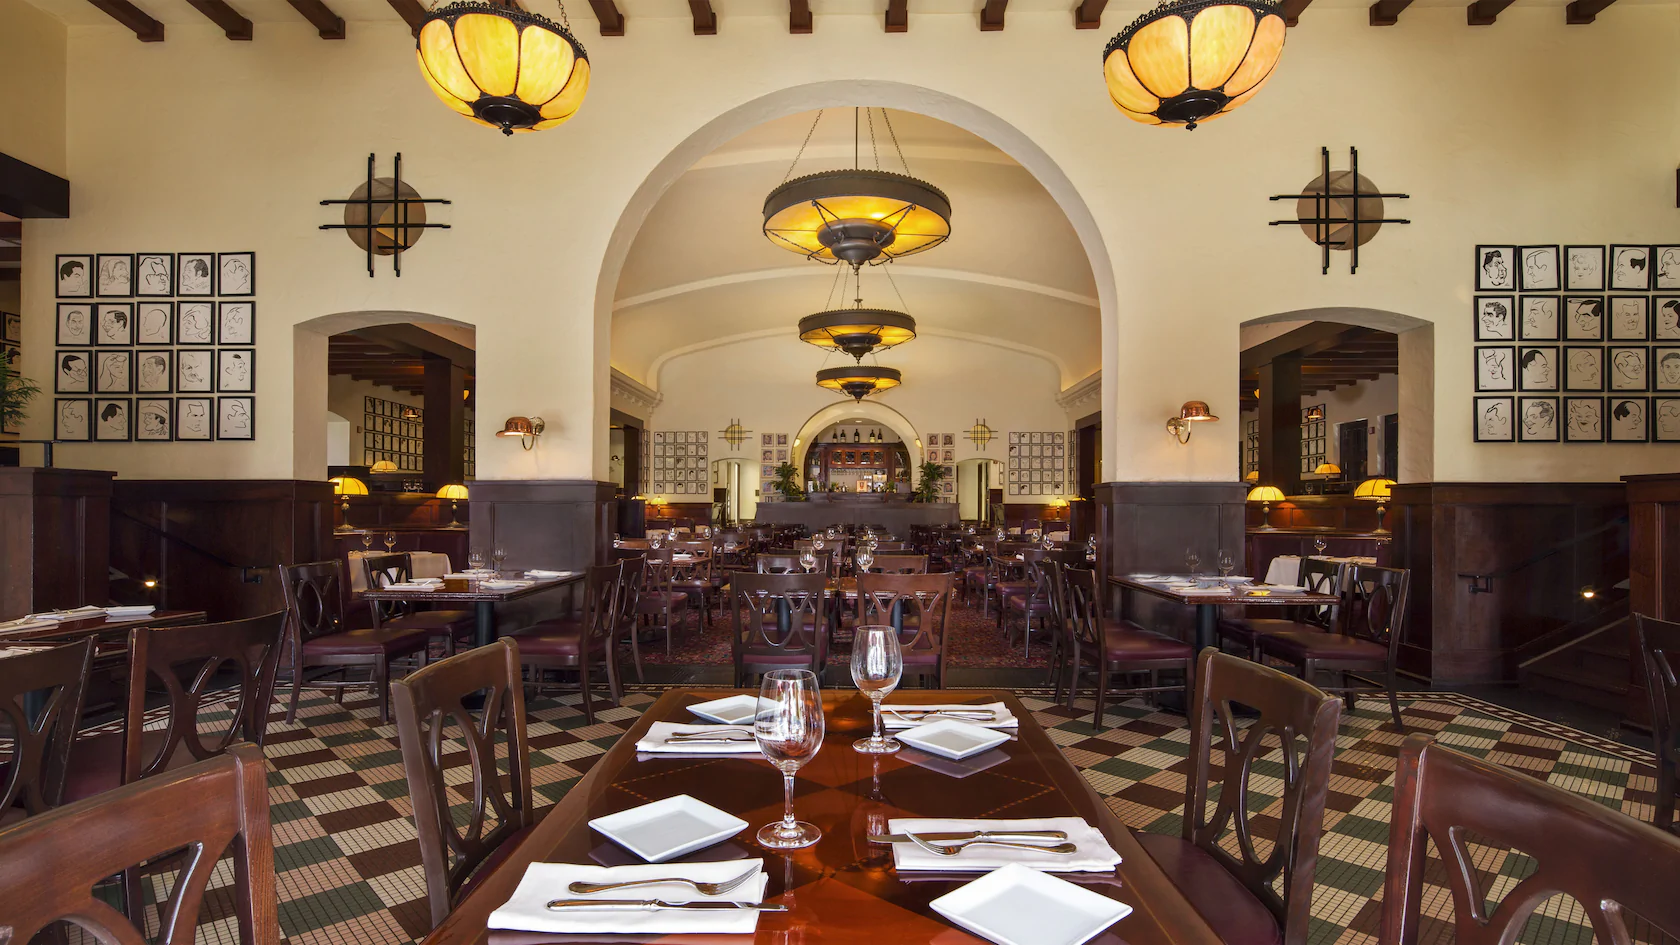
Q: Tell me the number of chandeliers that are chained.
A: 5